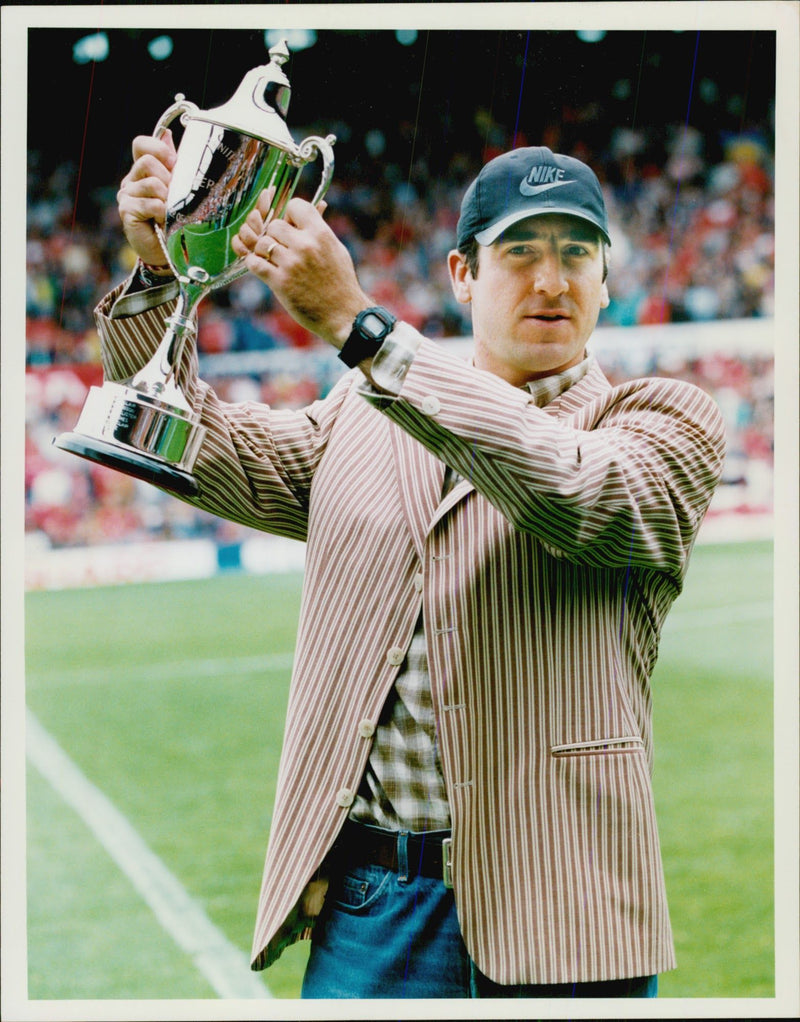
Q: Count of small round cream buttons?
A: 5